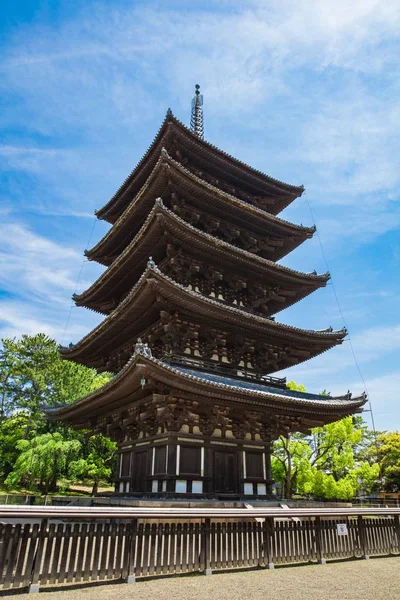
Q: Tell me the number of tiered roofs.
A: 5